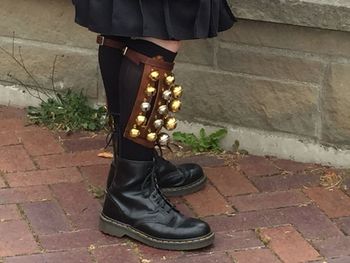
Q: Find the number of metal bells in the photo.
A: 14